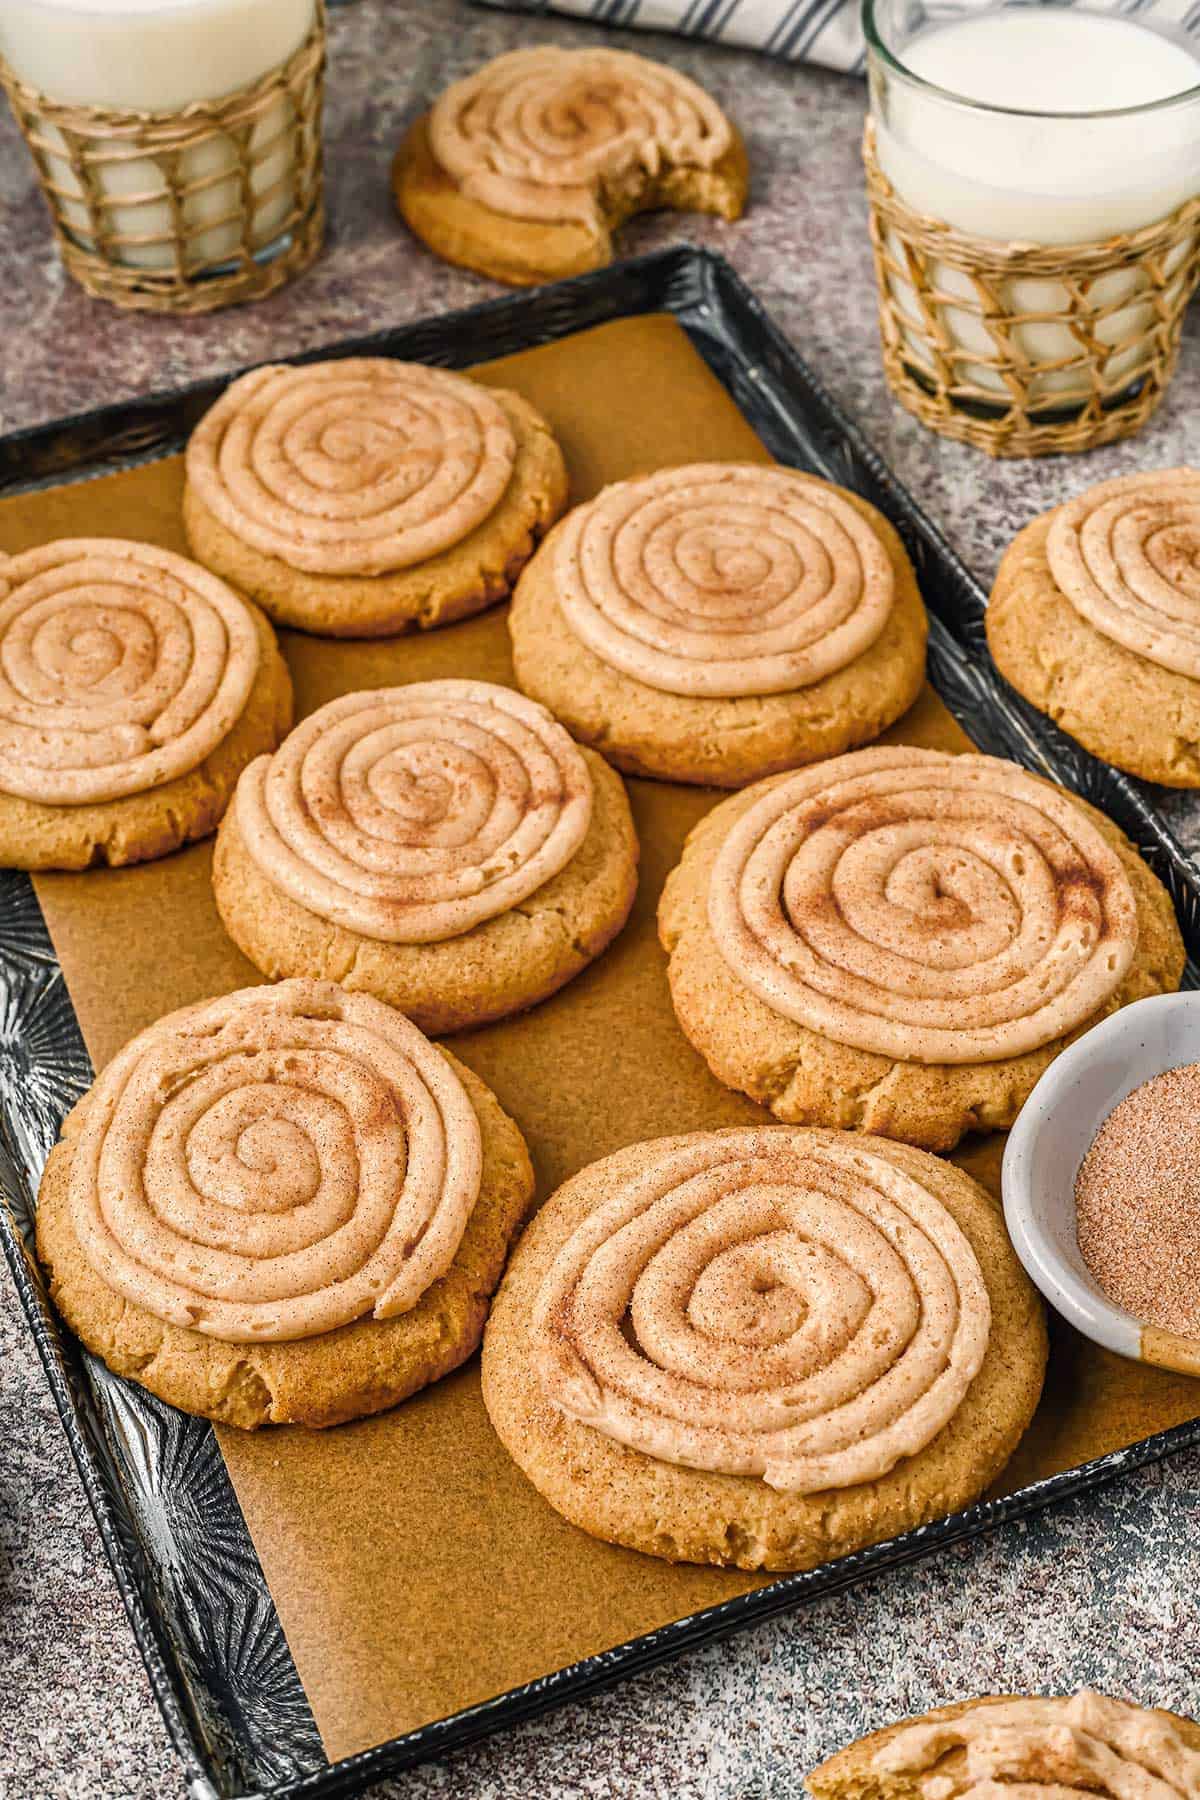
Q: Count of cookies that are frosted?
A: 10